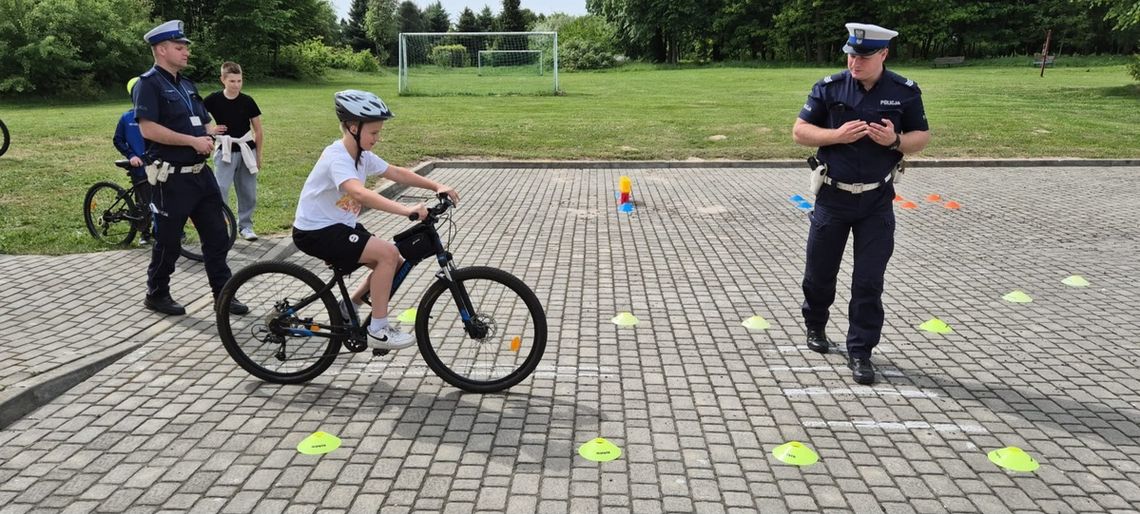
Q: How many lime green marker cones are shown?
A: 10